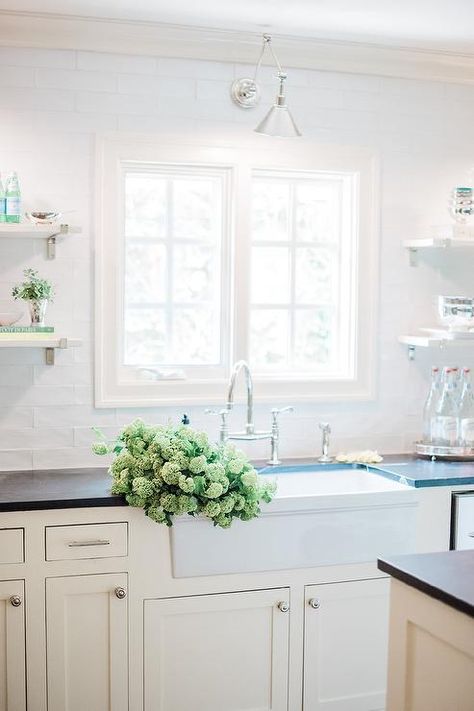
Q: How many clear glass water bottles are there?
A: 4